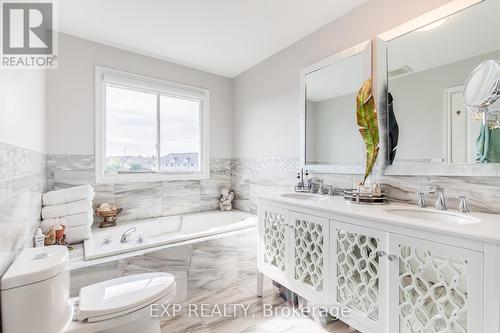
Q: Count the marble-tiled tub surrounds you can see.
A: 1